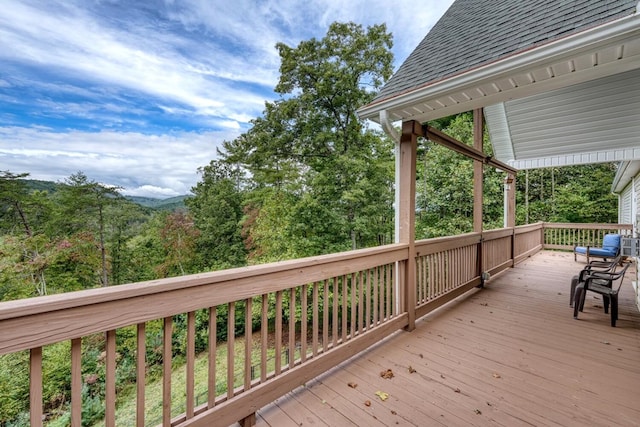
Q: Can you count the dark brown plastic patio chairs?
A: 2